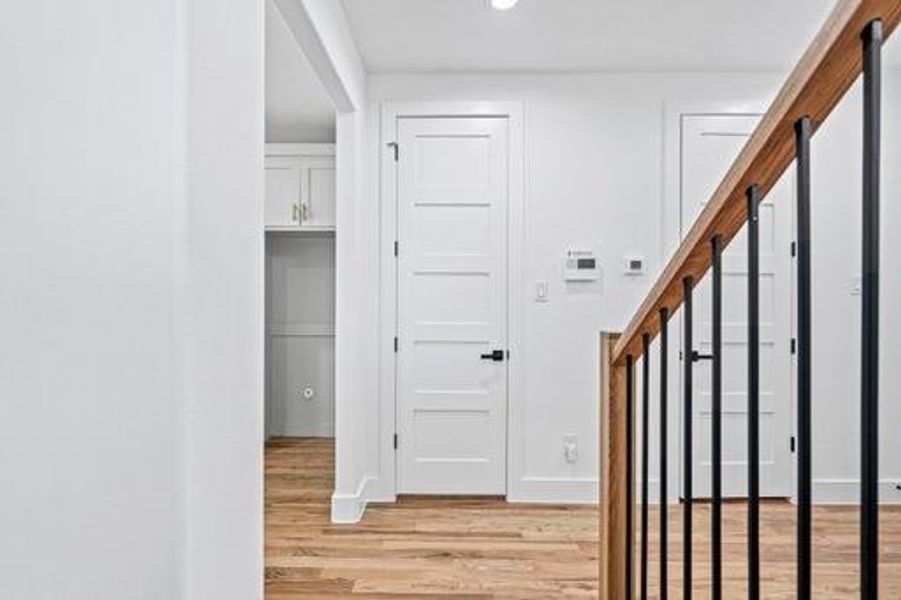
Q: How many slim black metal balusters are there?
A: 8